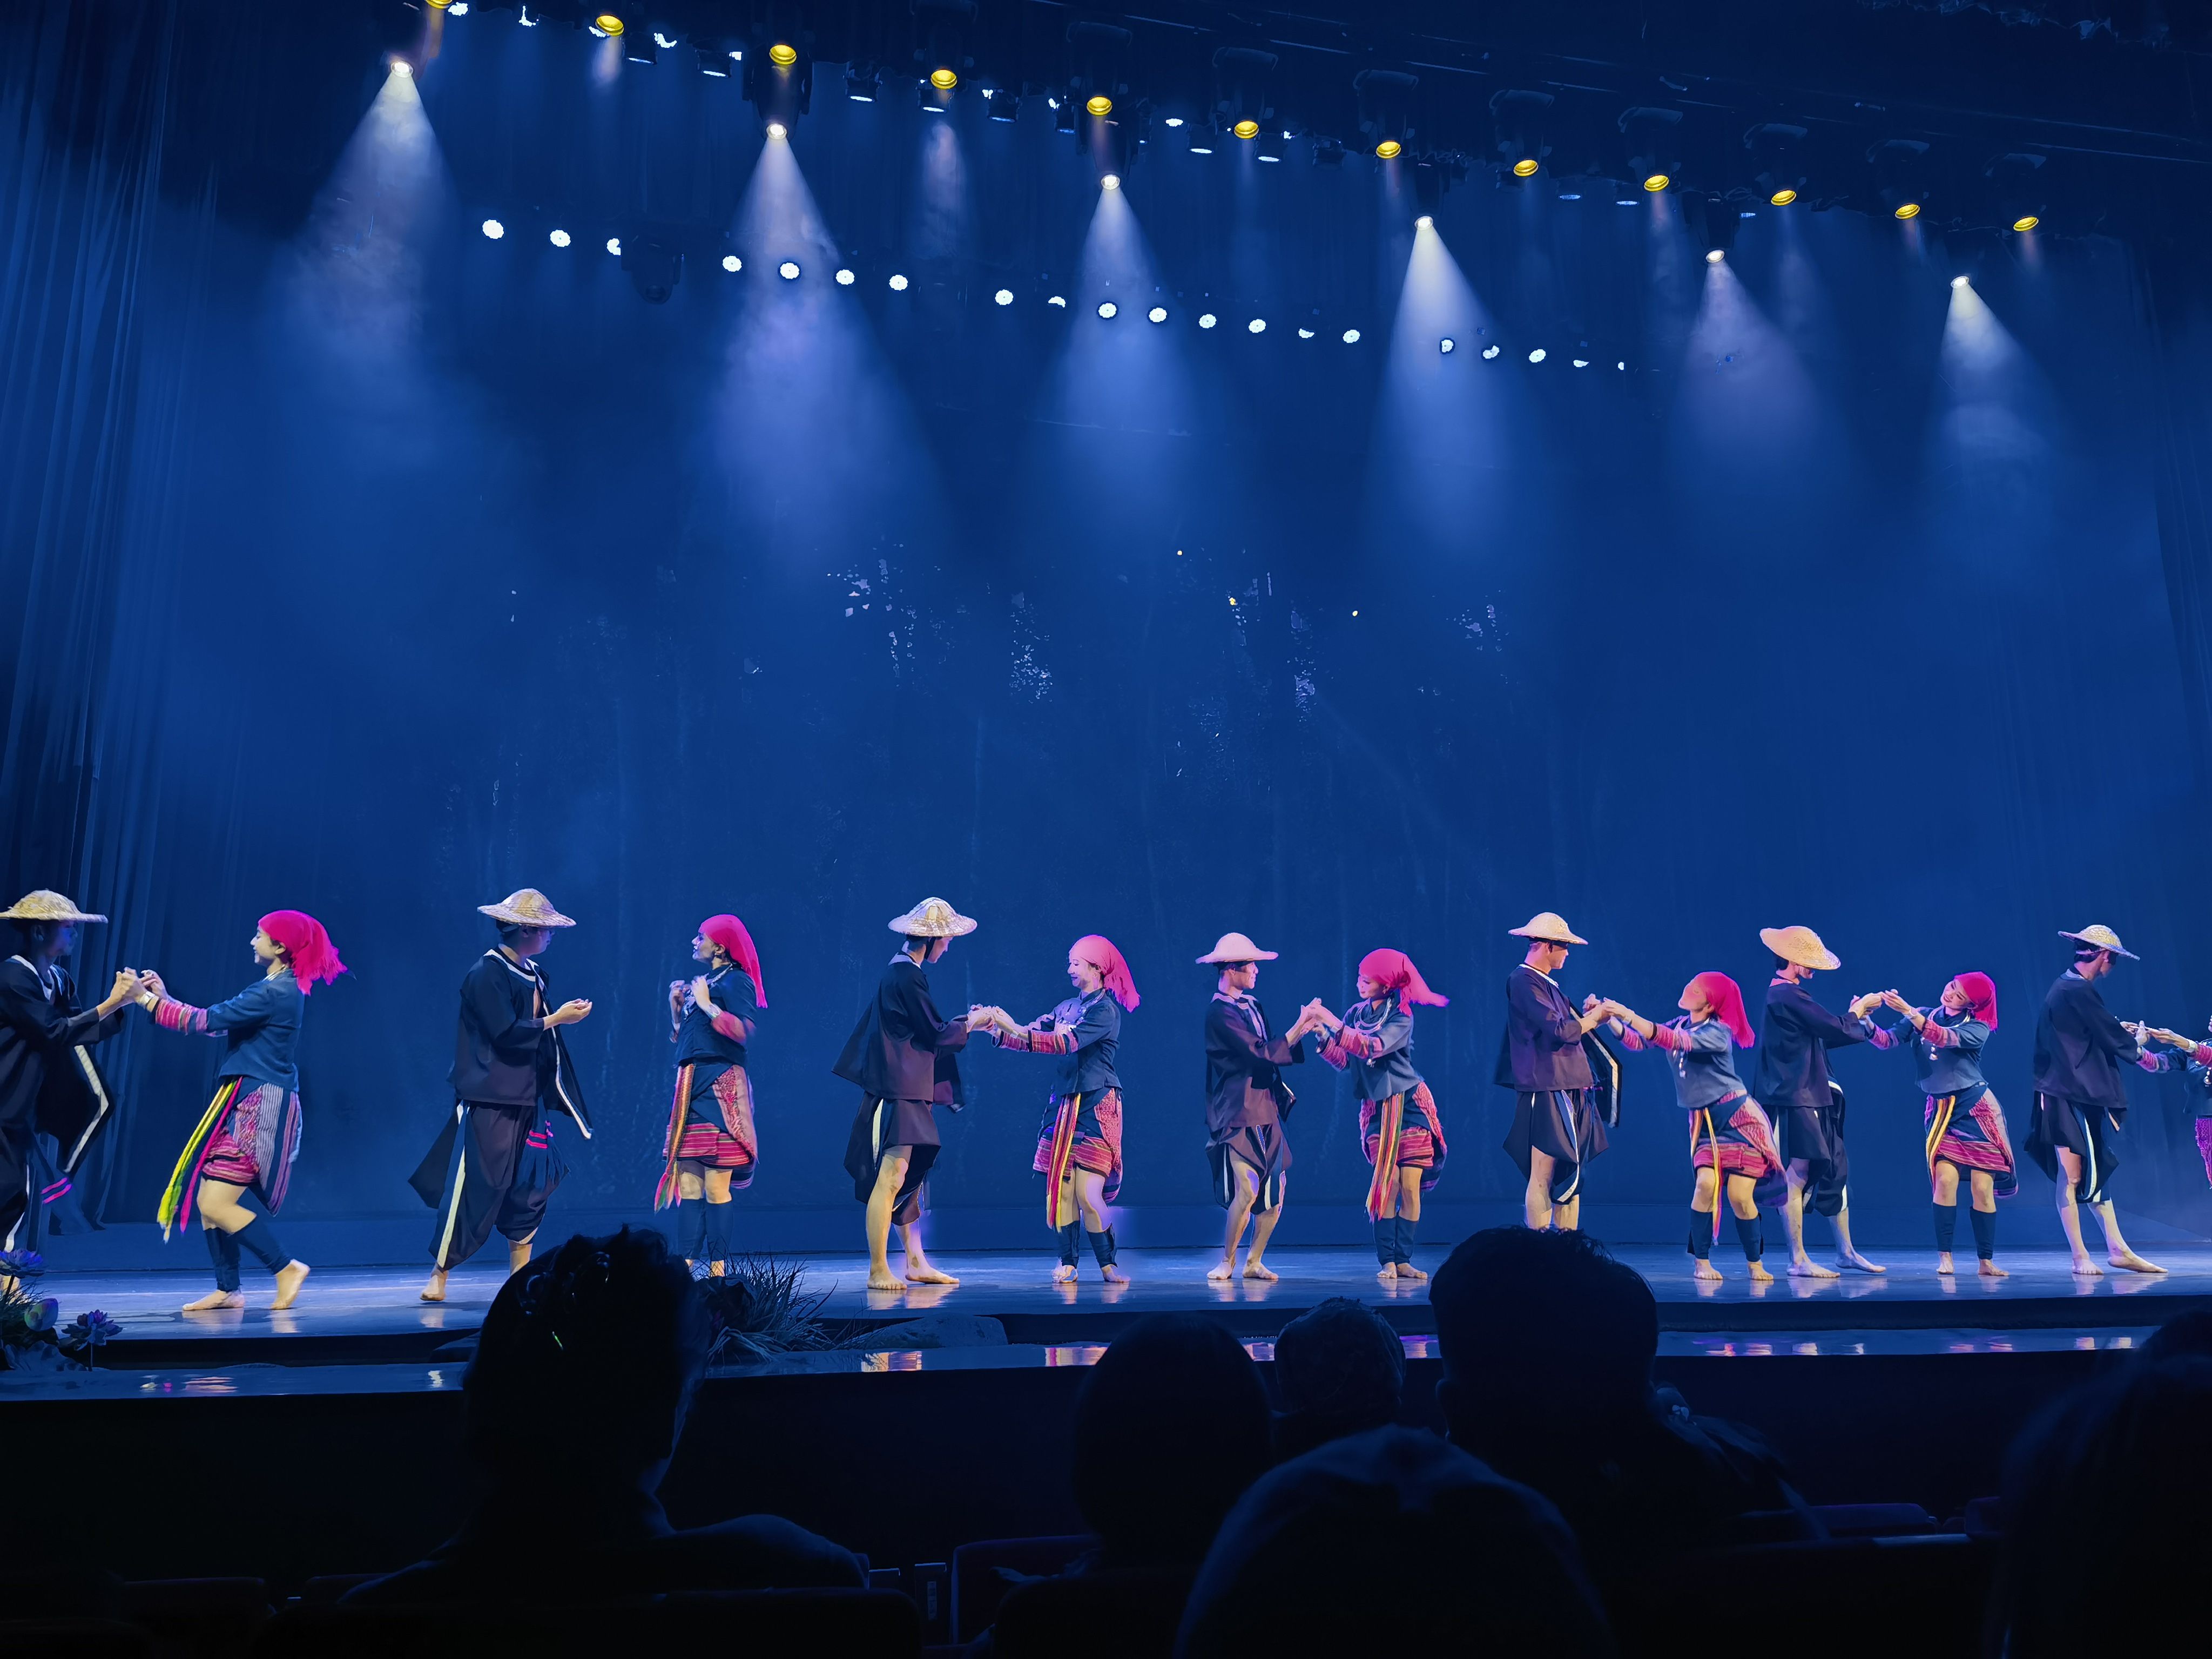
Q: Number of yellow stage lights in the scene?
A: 12